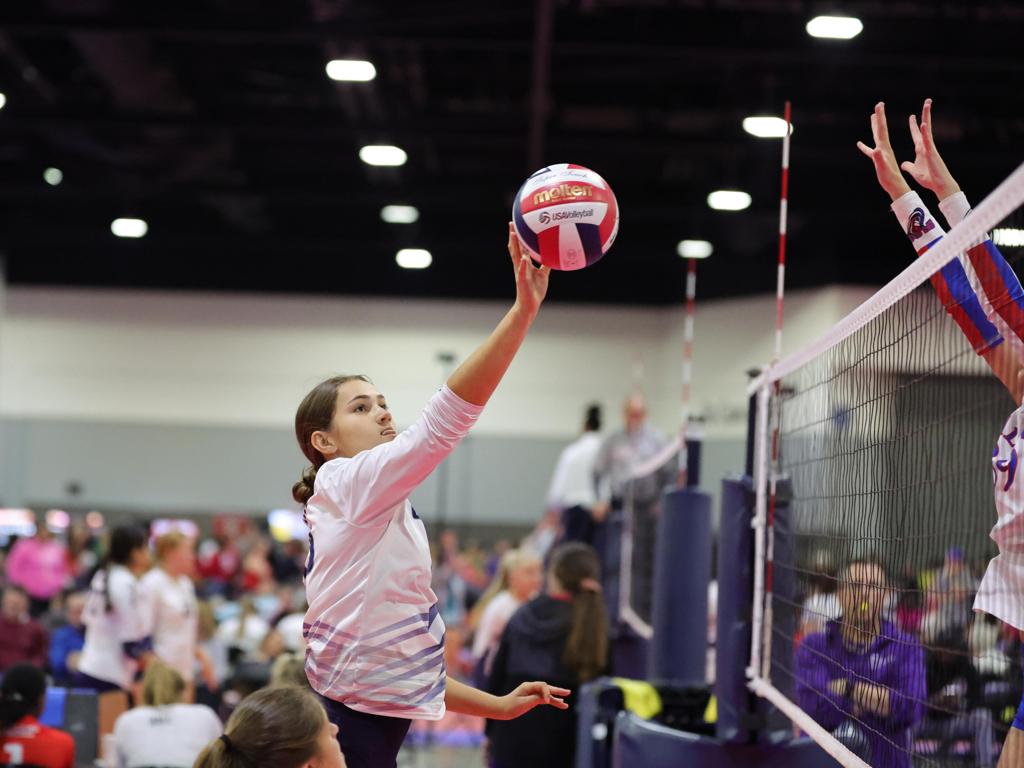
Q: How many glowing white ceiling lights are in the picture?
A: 12